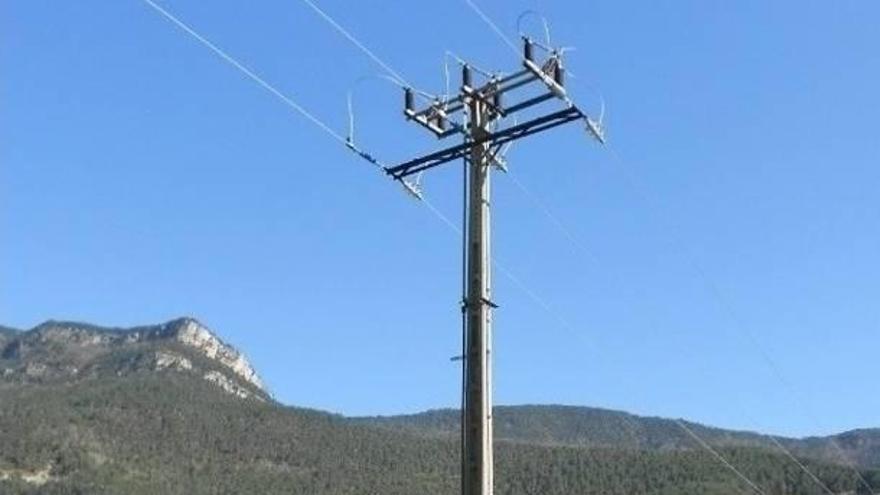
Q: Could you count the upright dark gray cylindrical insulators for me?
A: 6